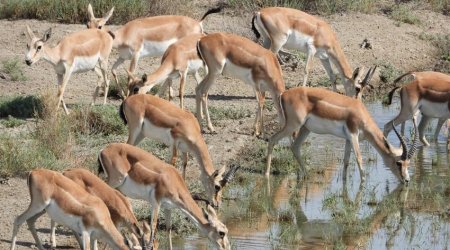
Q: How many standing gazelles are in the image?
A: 12